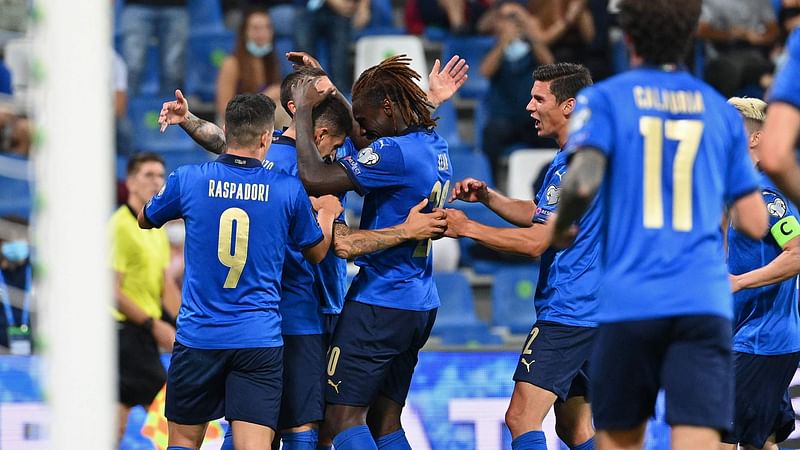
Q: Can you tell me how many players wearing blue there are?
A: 8